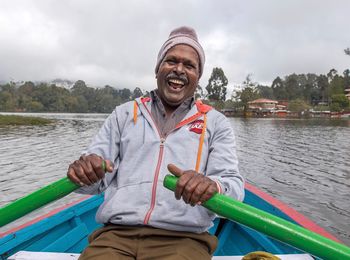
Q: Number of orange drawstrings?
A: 2